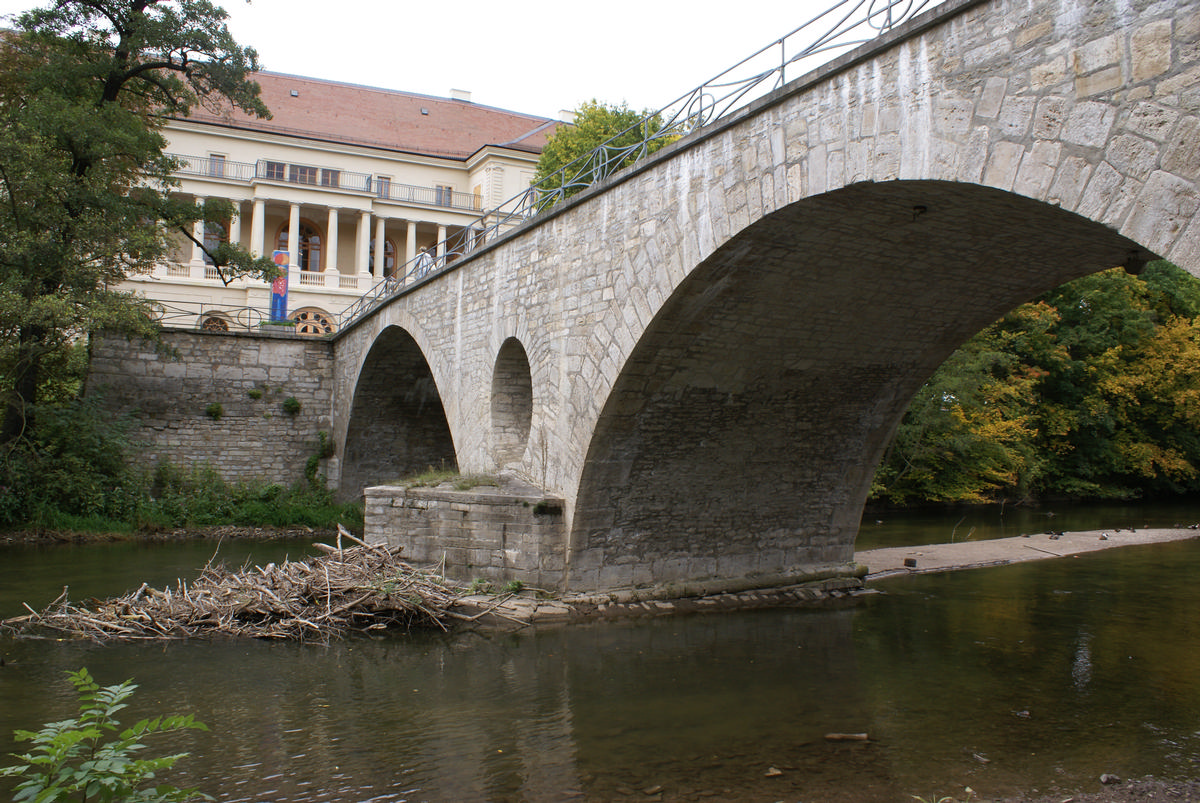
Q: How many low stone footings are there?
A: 1